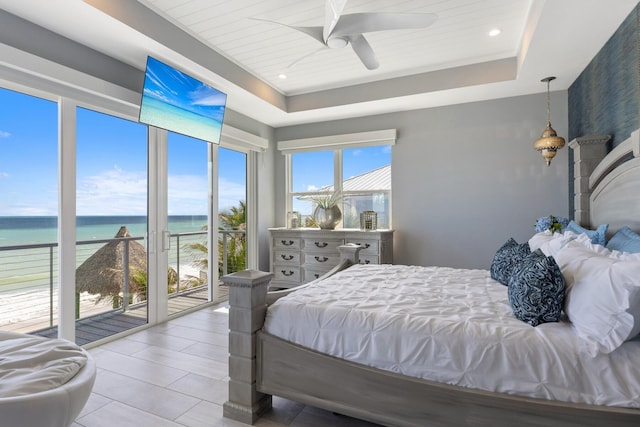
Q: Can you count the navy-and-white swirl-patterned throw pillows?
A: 2